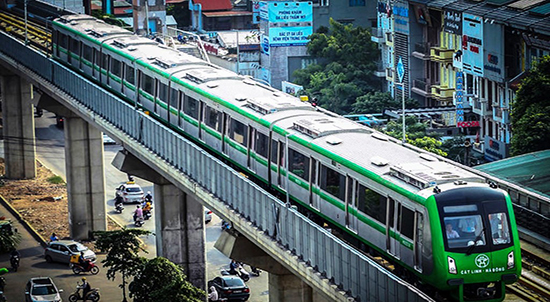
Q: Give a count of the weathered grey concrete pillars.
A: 4